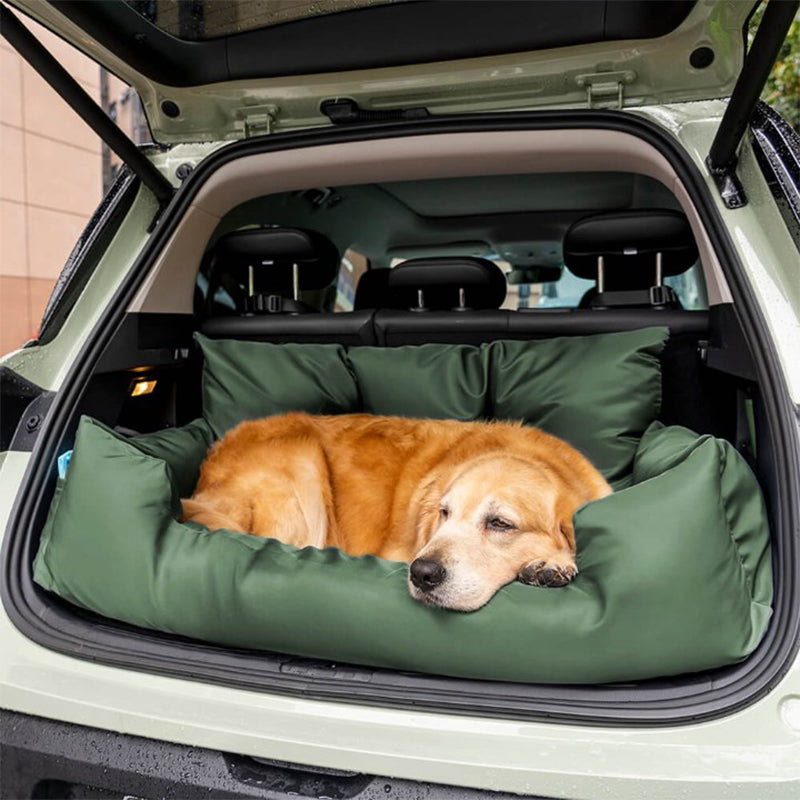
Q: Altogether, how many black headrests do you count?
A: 3